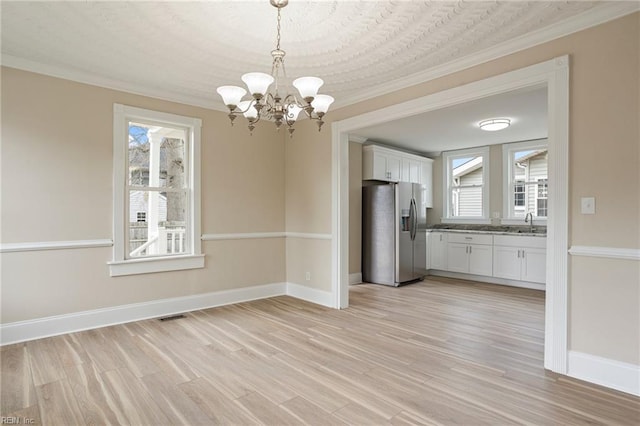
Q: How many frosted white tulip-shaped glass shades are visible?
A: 6